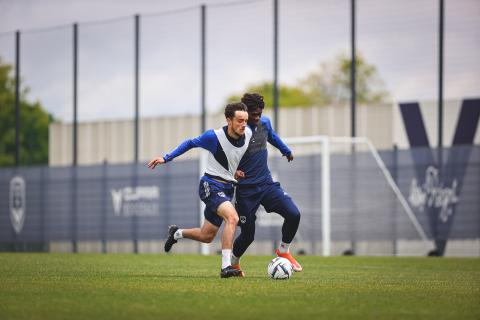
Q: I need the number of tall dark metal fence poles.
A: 7